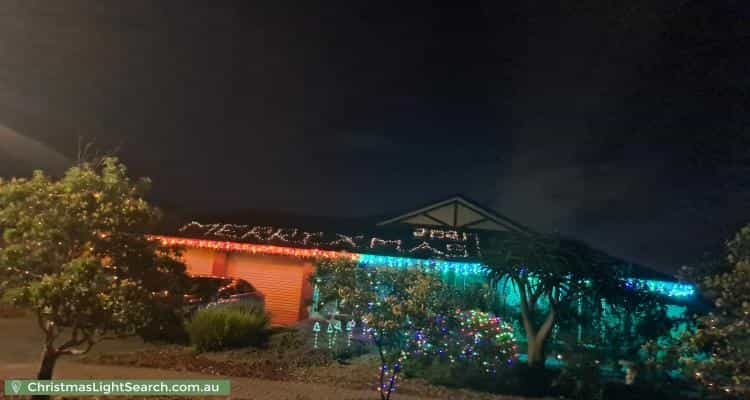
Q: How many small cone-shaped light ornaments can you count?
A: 4